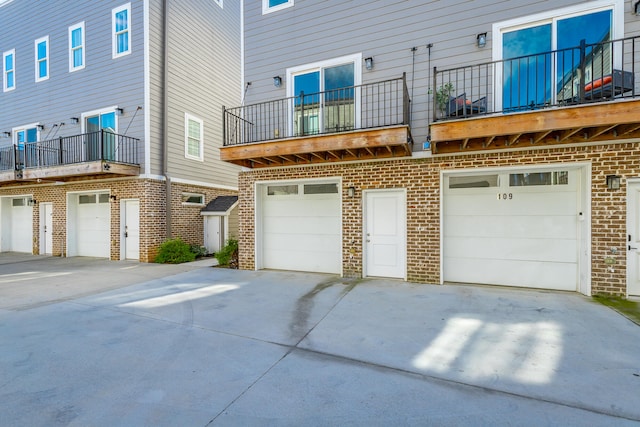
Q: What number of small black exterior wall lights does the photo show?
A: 12